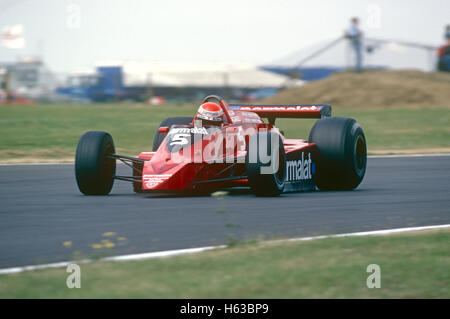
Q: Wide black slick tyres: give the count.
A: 4